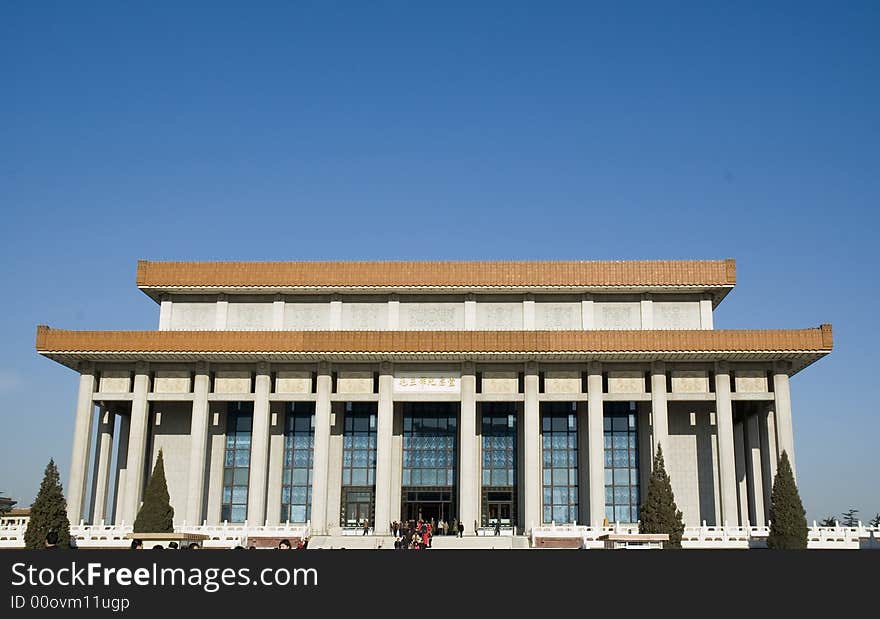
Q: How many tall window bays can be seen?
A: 7